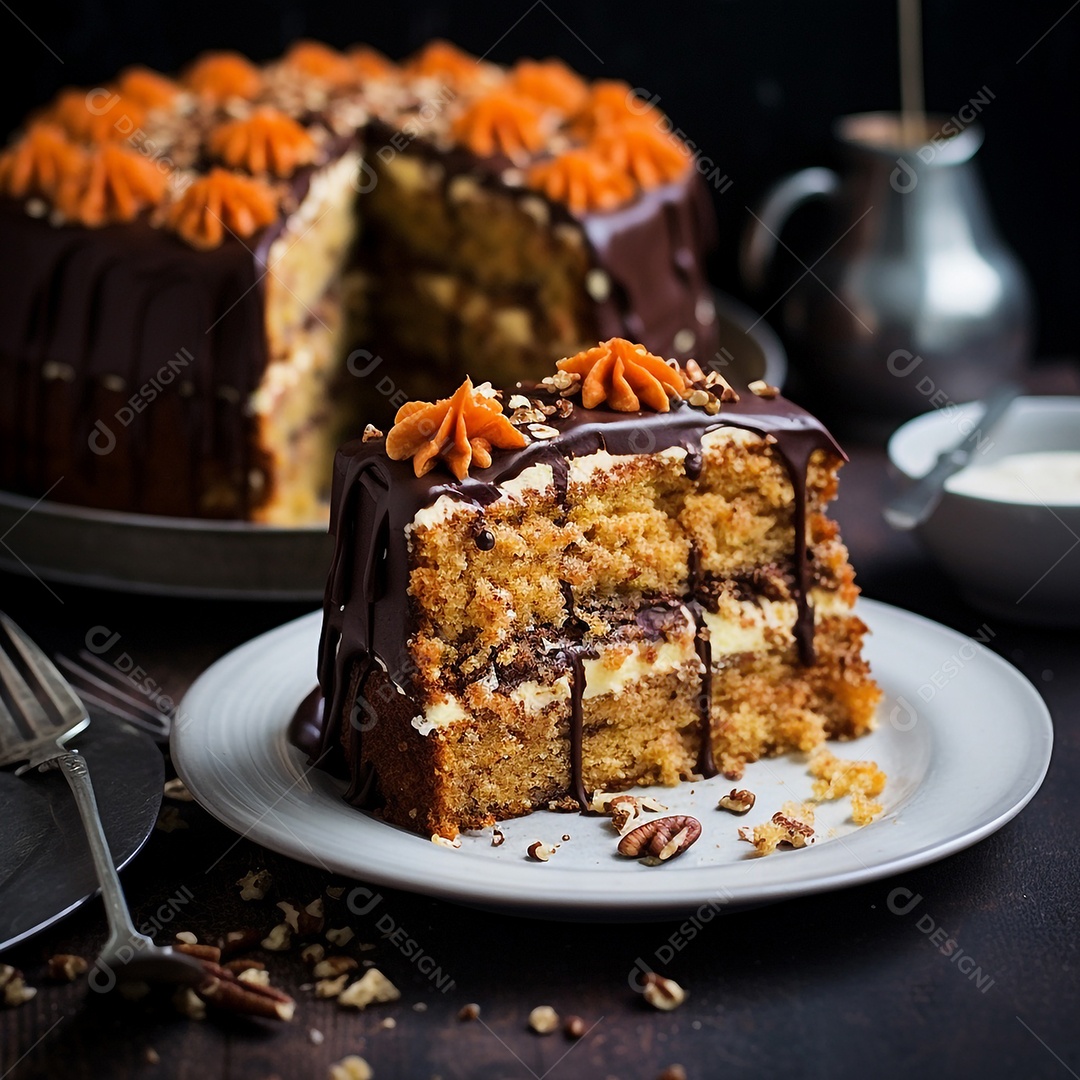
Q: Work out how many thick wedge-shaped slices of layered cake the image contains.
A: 1